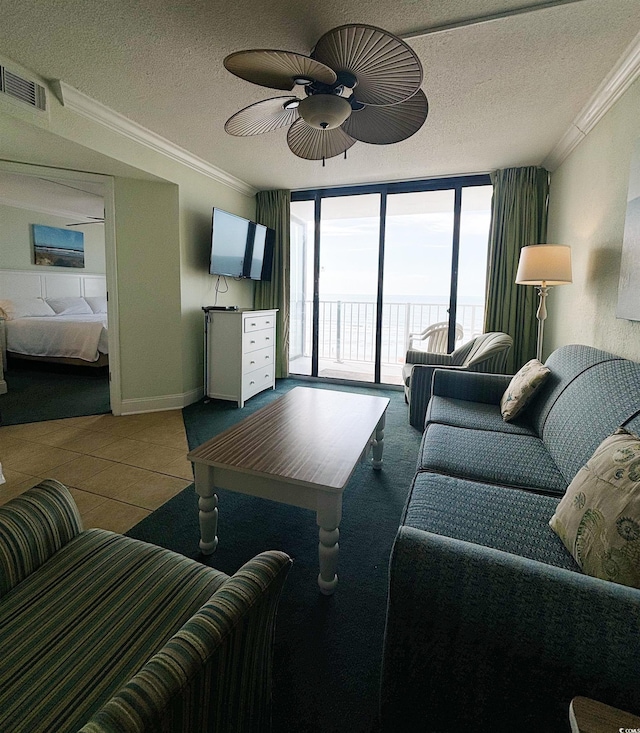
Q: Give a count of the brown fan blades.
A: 5